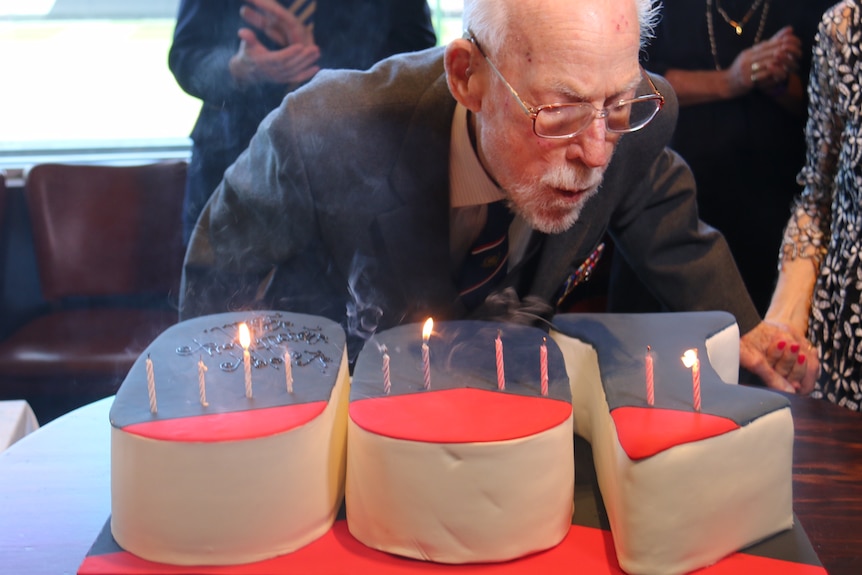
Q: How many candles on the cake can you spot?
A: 10